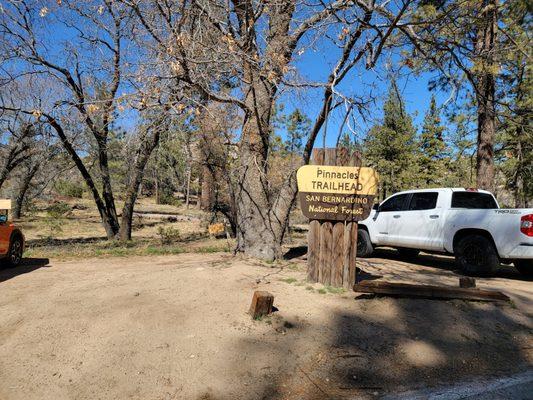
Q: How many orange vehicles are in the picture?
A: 1